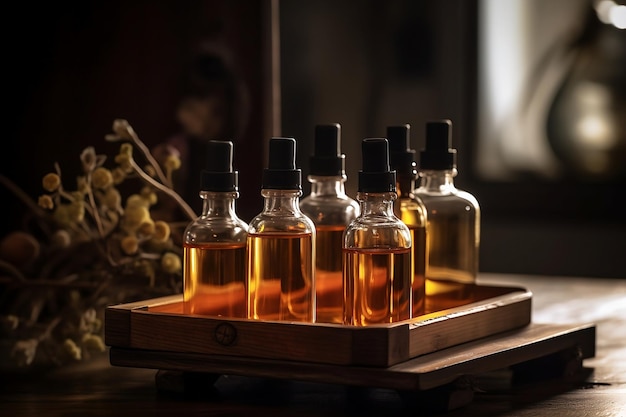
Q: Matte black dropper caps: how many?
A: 6